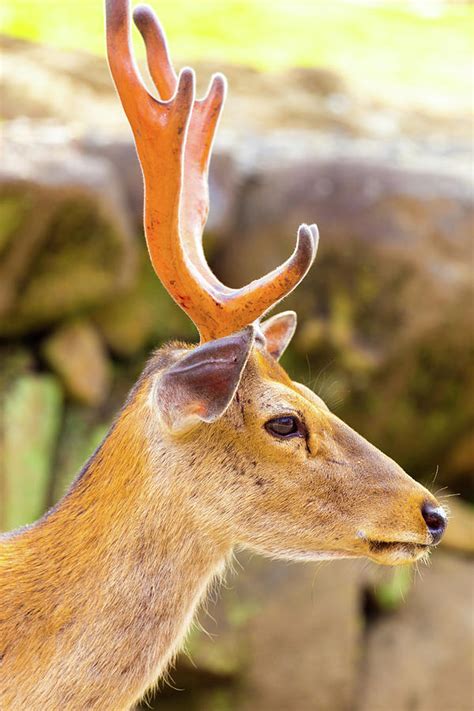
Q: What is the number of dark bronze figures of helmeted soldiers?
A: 0